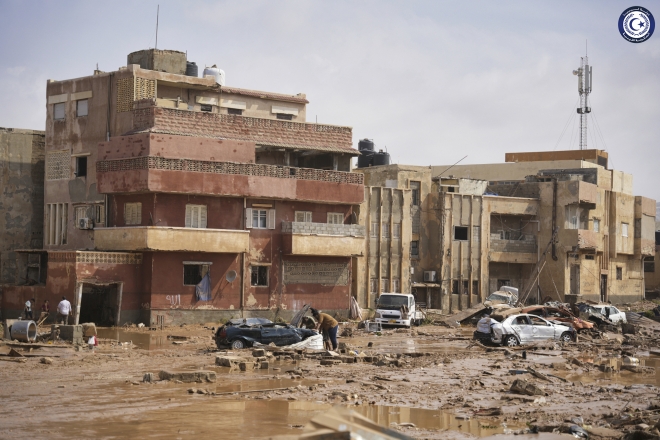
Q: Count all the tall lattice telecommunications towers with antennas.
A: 1